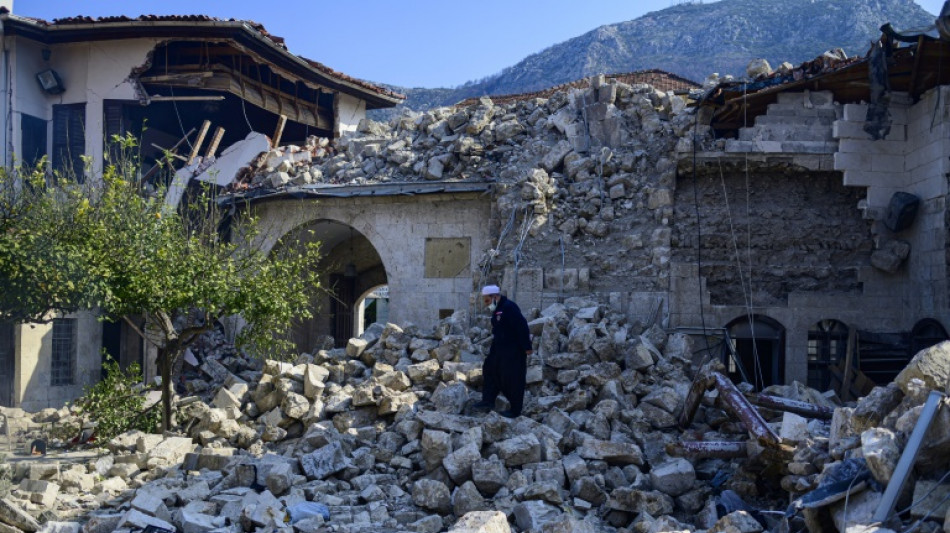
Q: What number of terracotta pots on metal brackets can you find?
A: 0